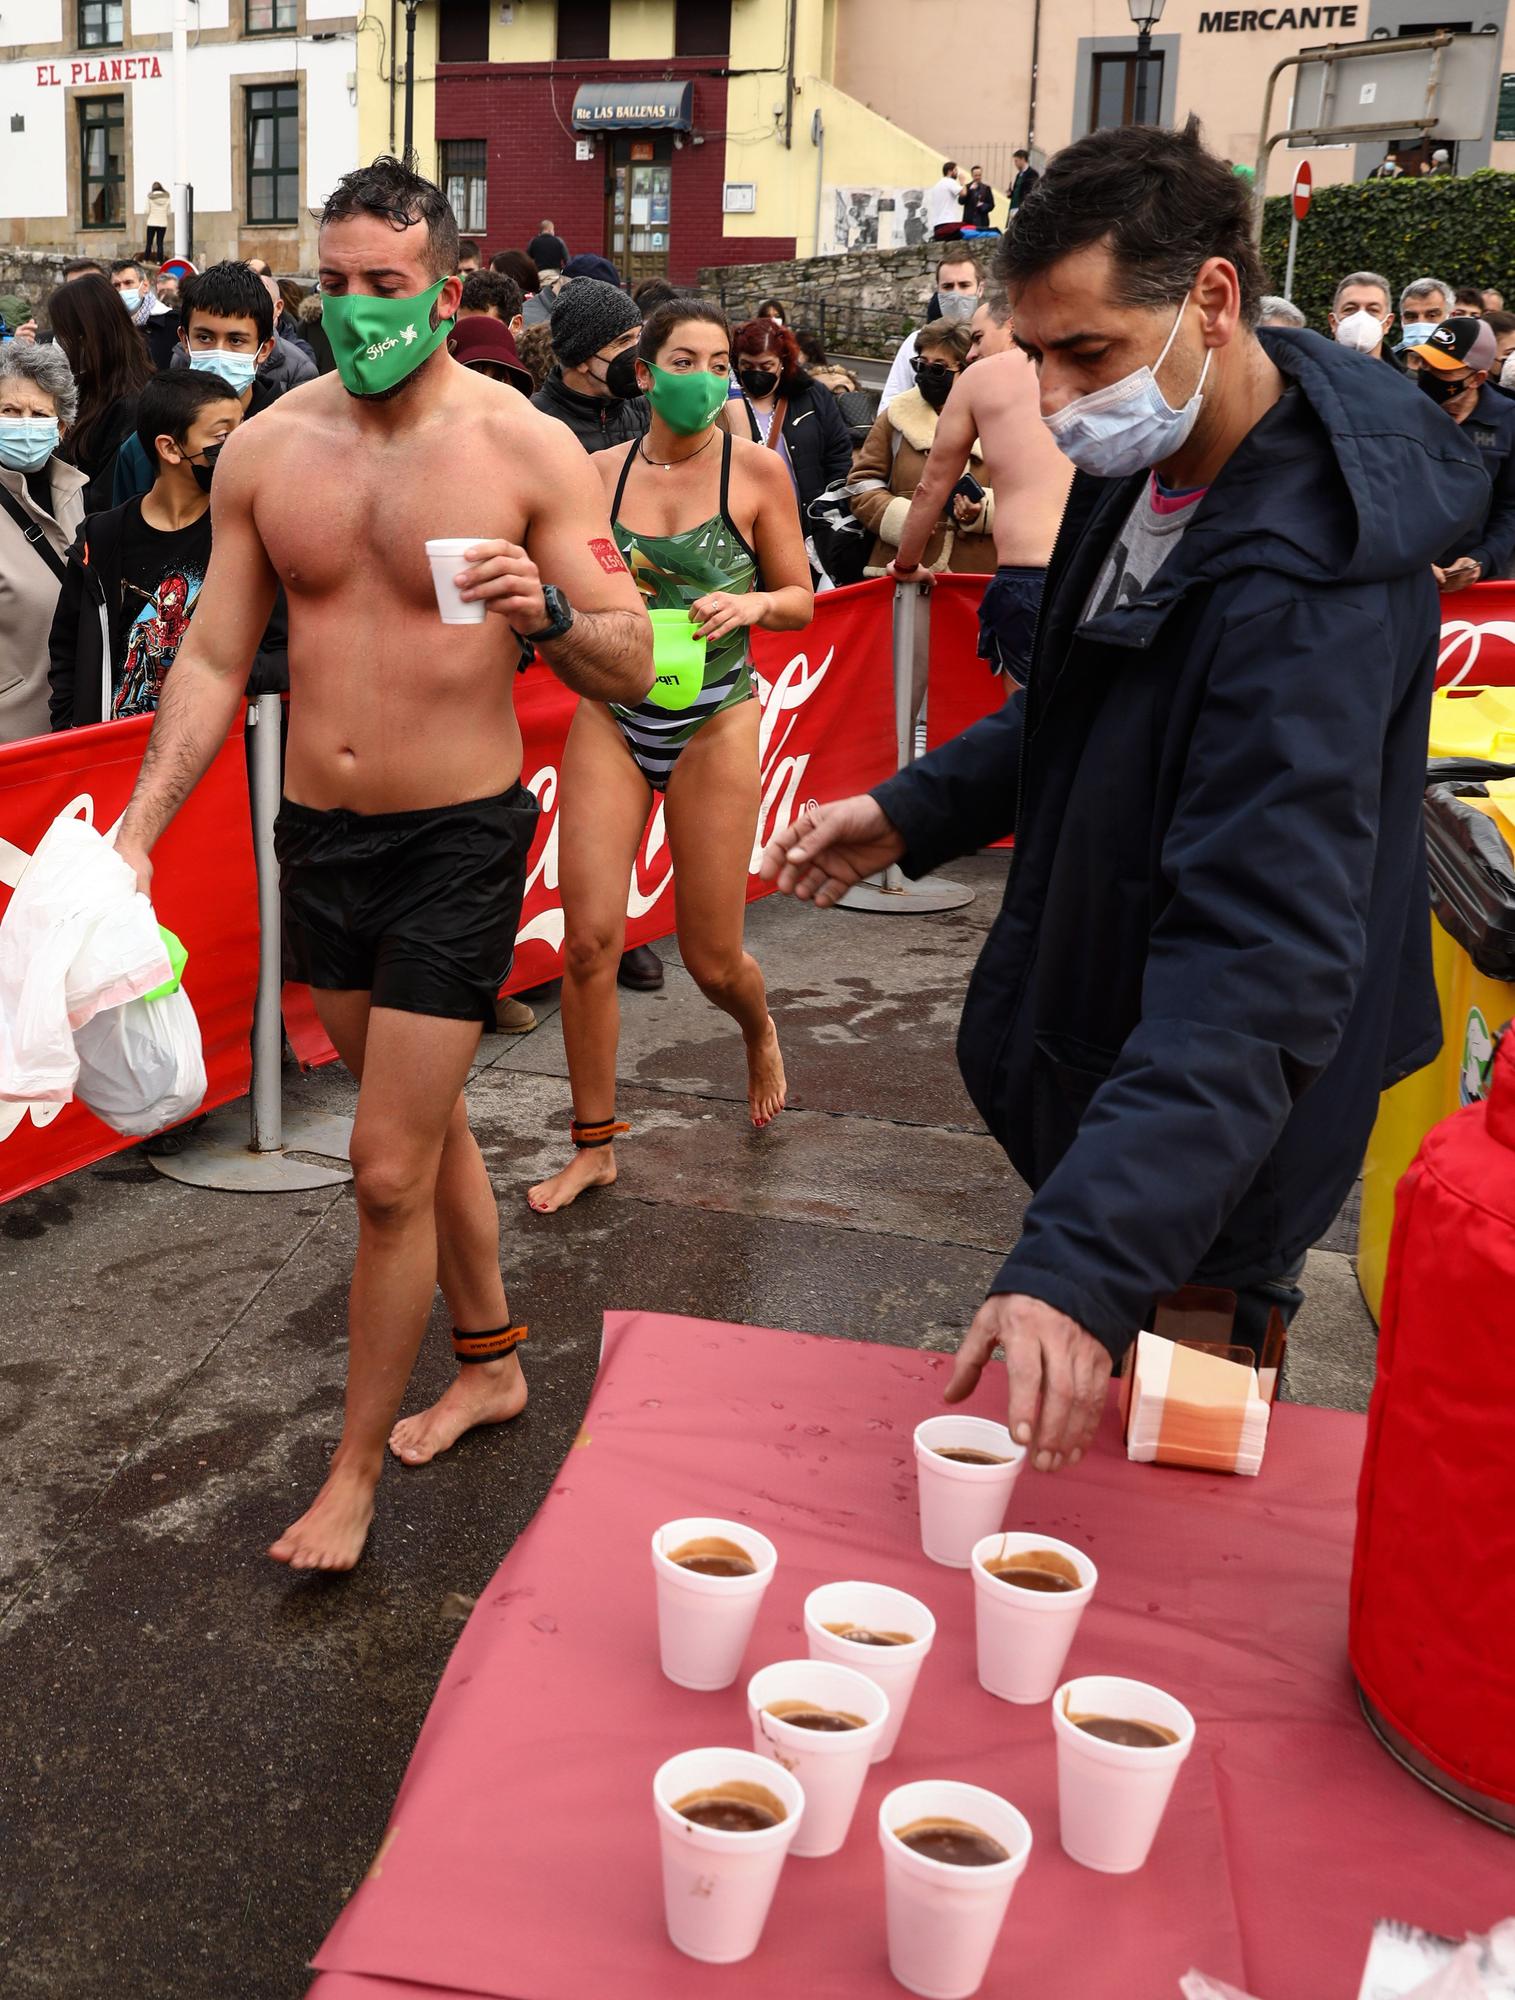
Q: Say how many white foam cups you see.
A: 9